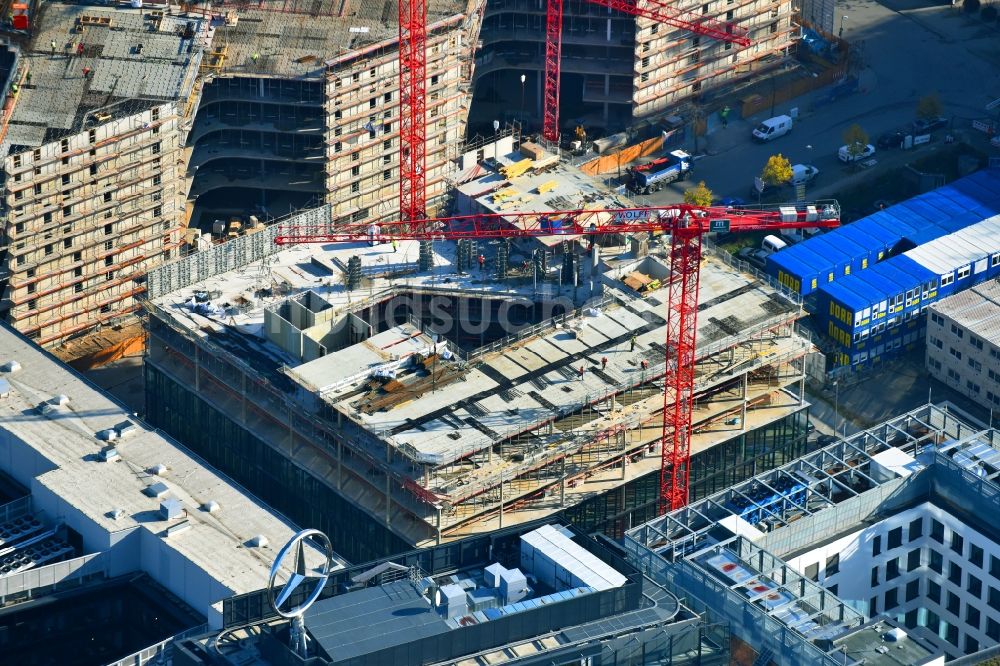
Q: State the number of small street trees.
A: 4